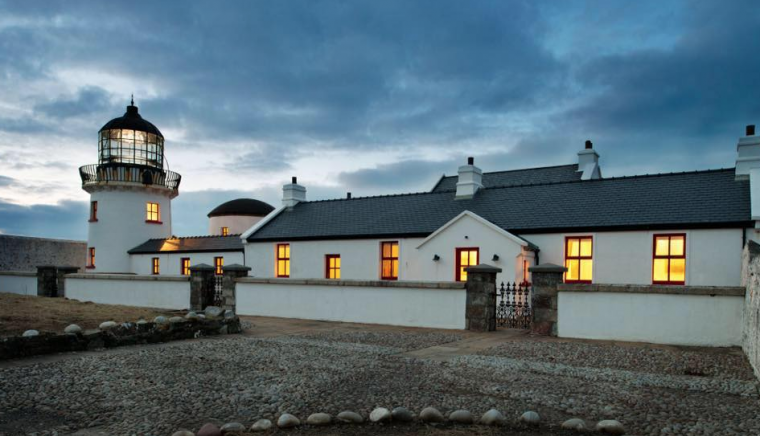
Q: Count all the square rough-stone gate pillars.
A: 6